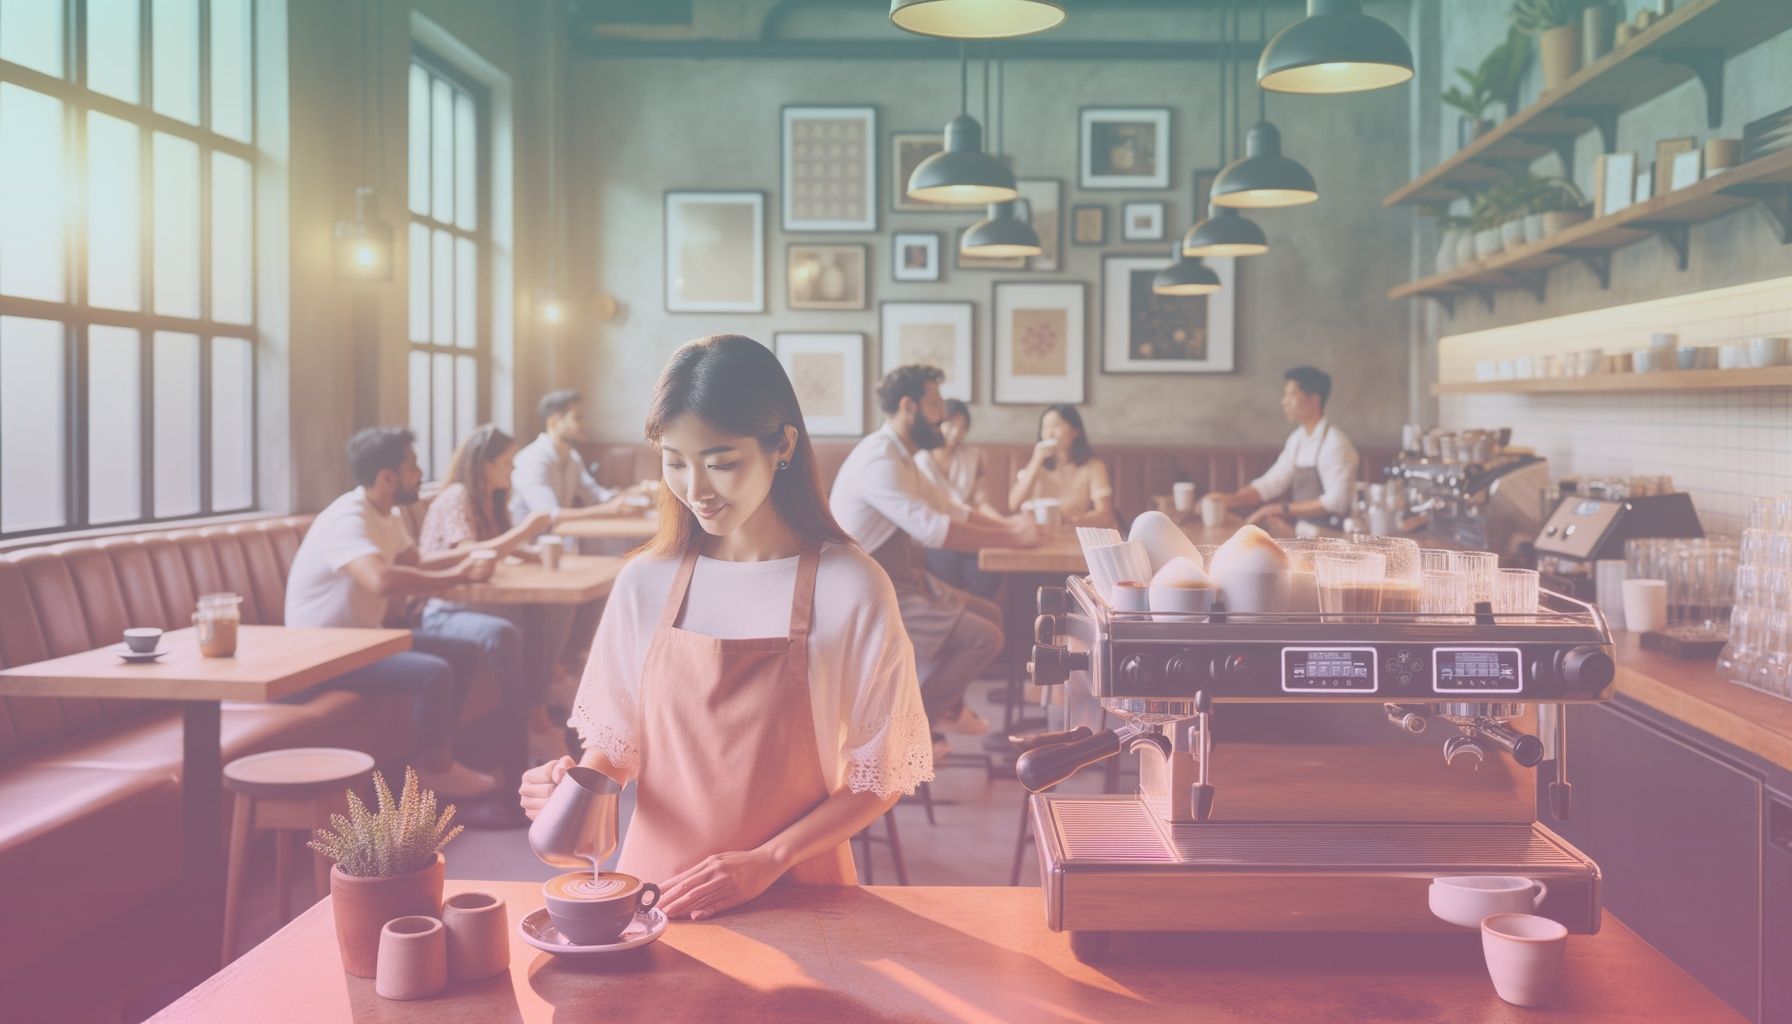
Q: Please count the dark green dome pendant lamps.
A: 7